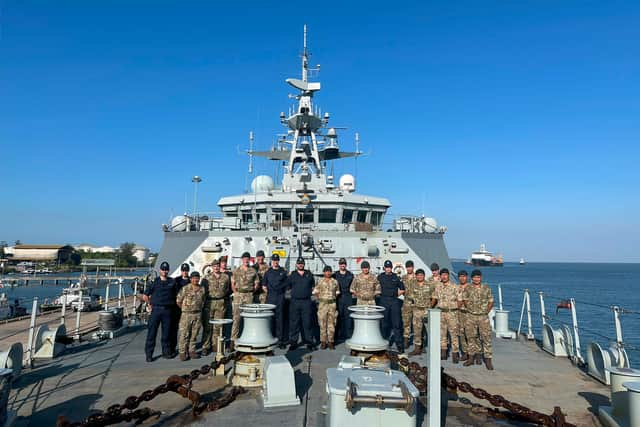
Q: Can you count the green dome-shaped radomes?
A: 0